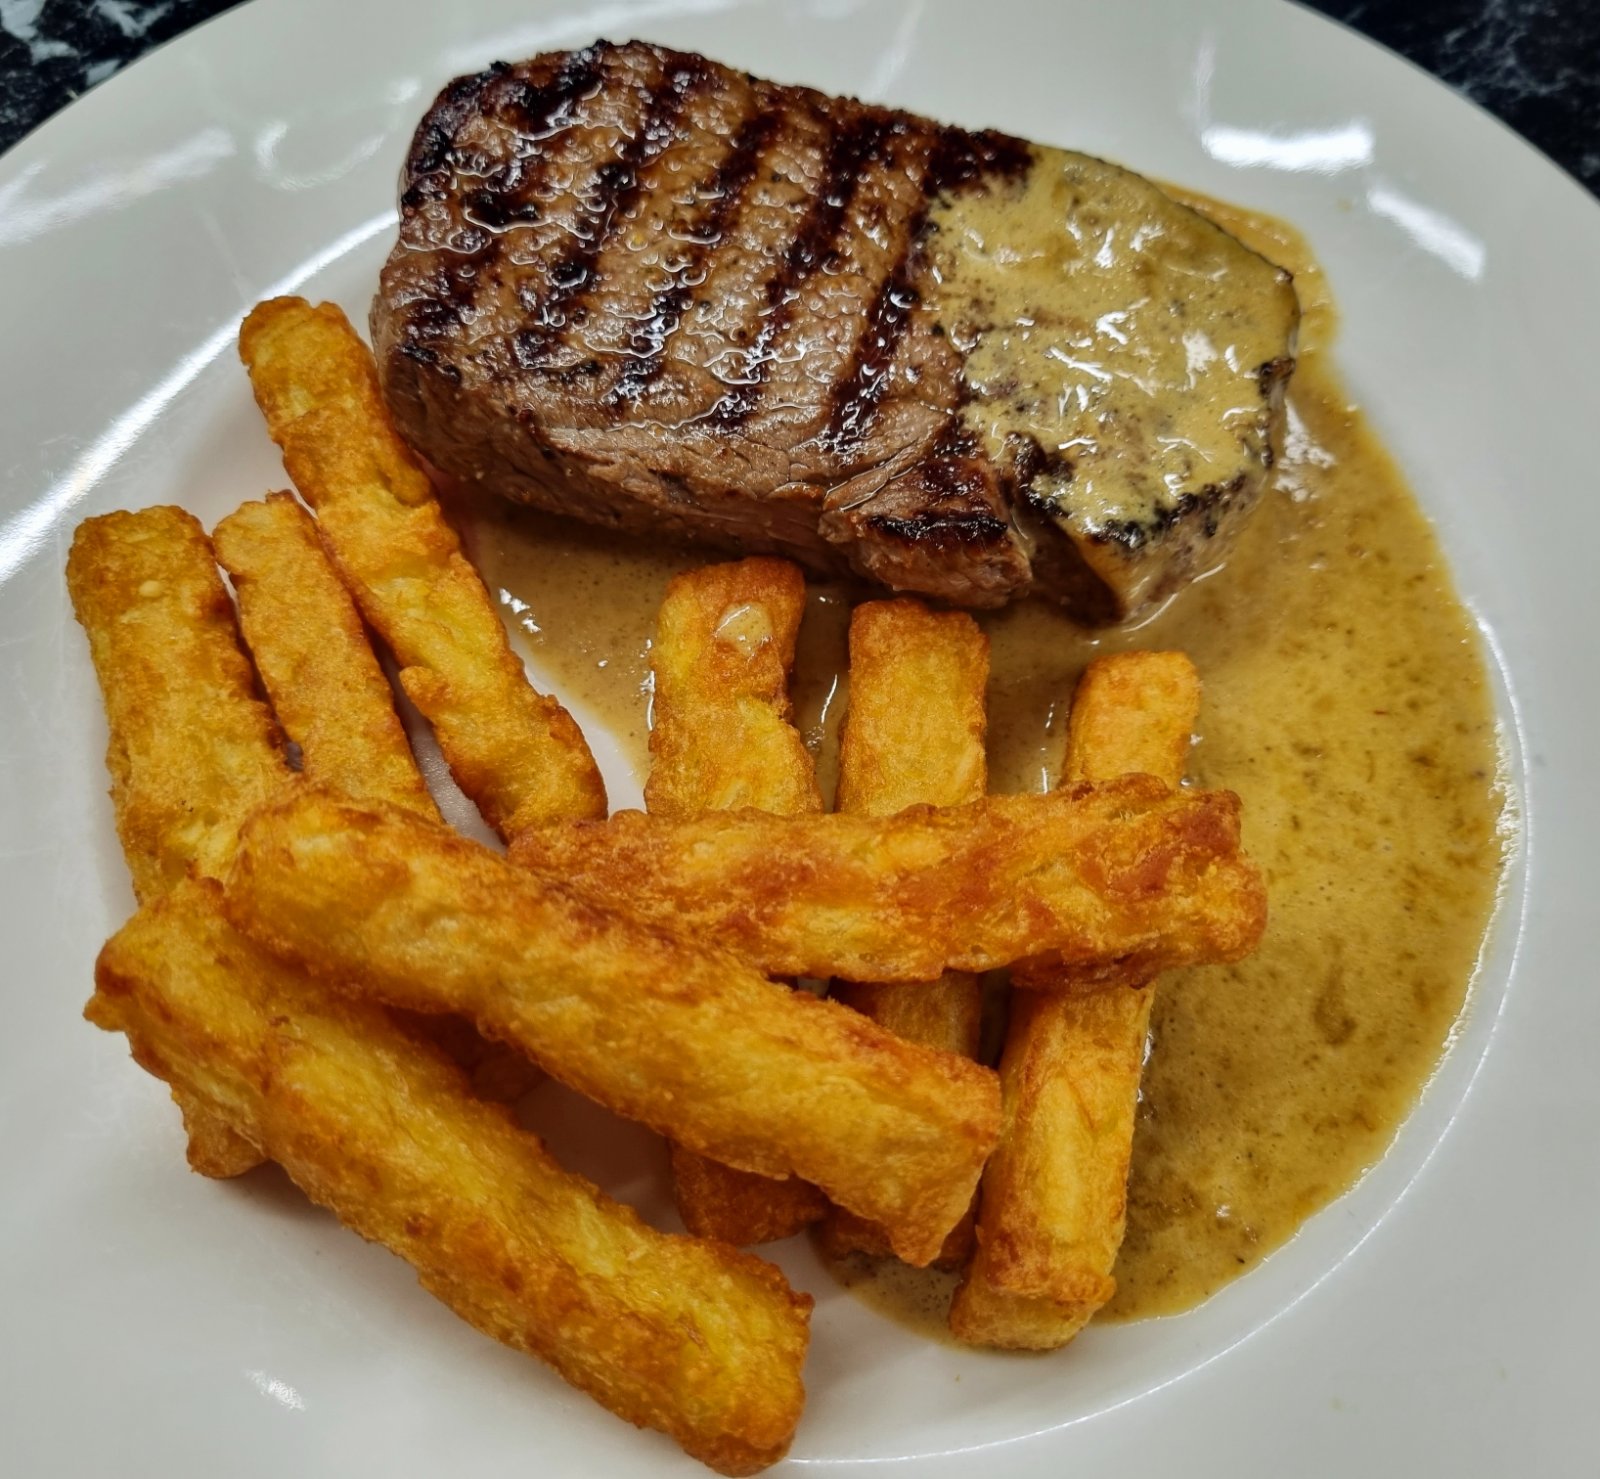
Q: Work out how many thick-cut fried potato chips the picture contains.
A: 9